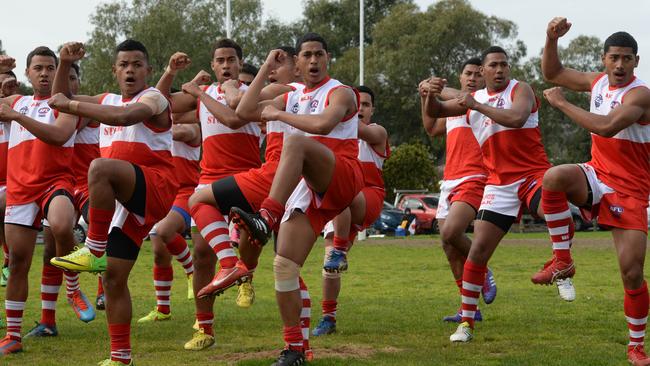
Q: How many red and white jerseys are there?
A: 12